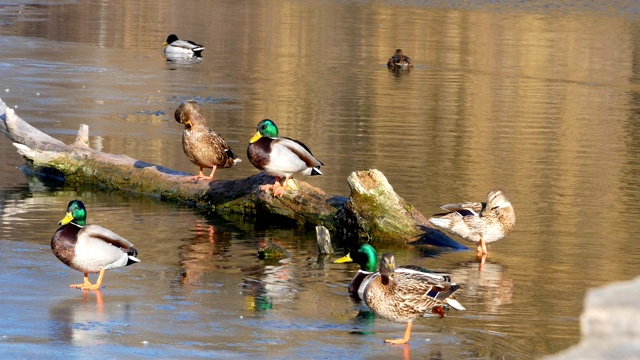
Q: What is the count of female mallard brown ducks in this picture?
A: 4